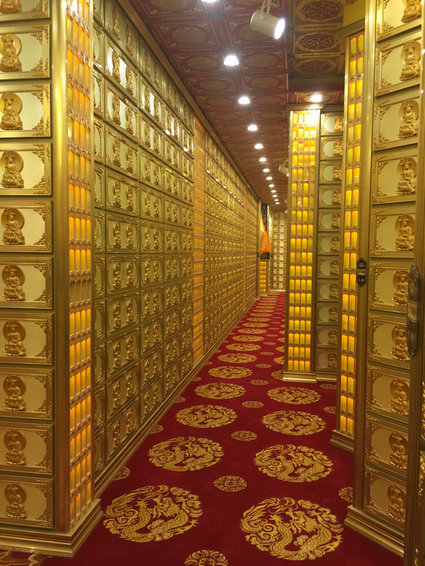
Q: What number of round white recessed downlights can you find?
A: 14